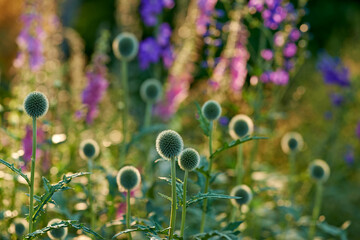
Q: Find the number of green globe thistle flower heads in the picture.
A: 14